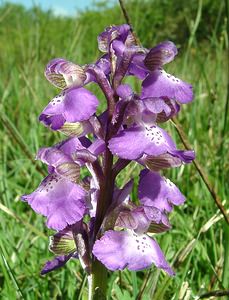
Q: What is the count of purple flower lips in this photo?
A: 6